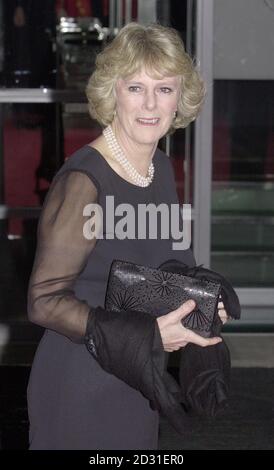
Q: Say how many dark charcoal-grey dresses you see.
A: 1